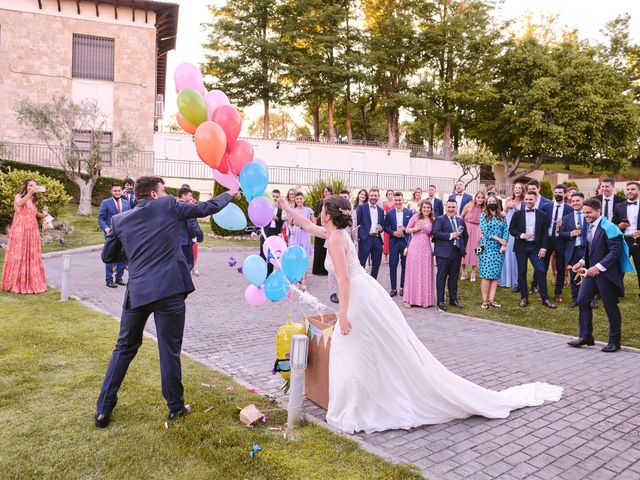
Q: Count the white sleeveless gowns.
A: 1